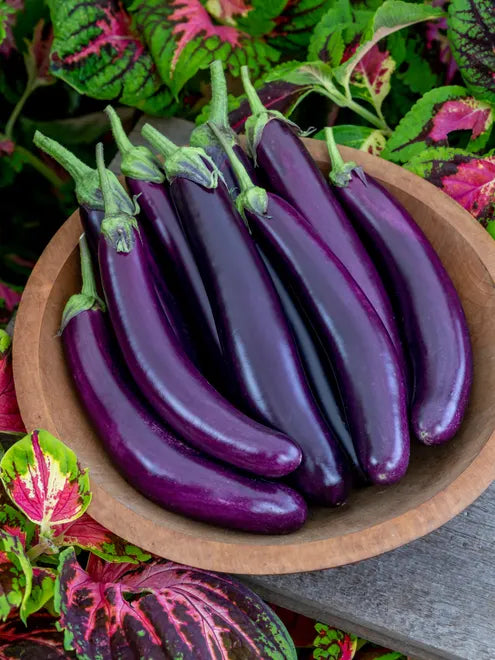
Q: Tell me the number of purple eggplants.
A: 9